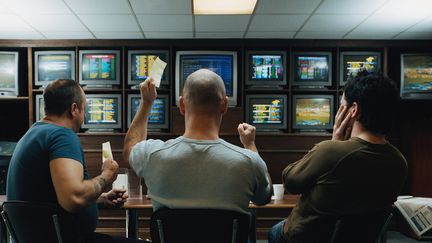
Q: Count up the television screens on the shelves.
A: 14